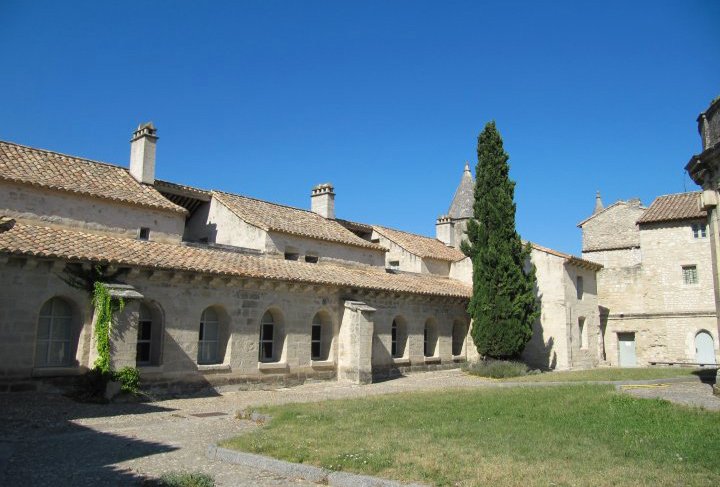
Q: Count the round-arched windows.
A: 8